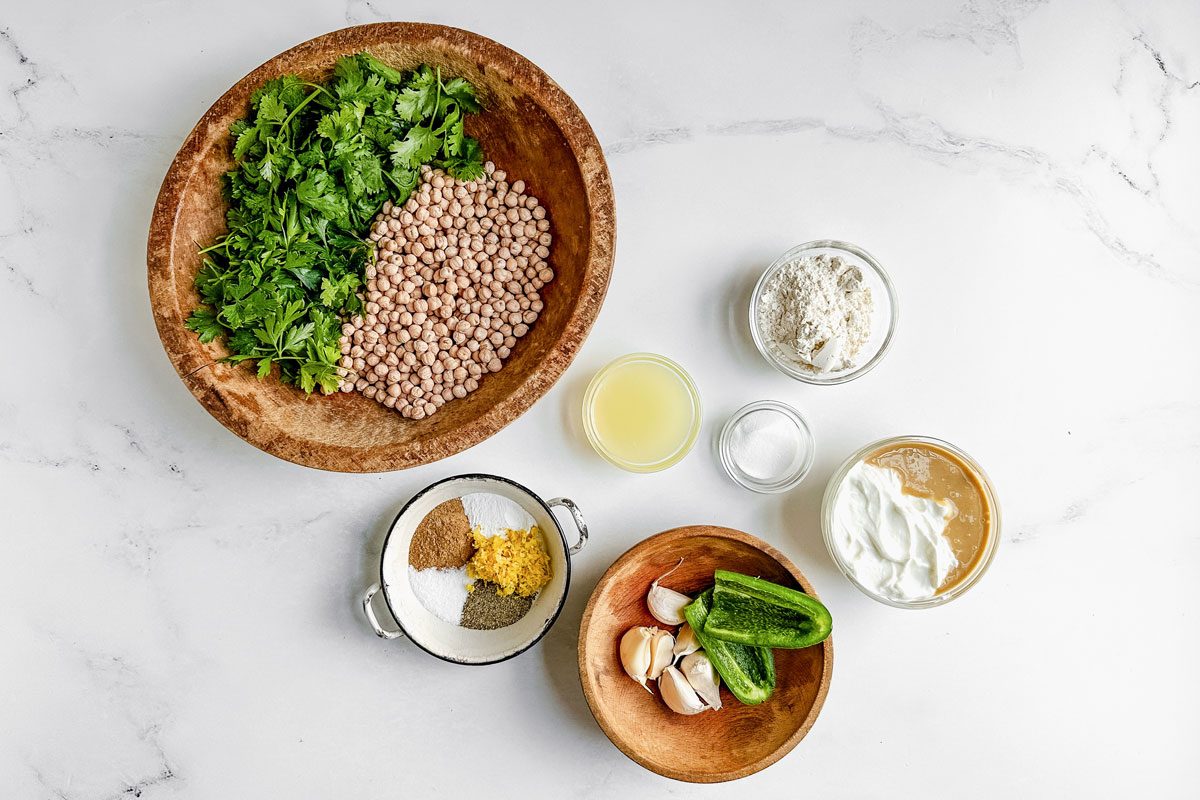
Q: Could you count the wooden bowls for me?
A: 2